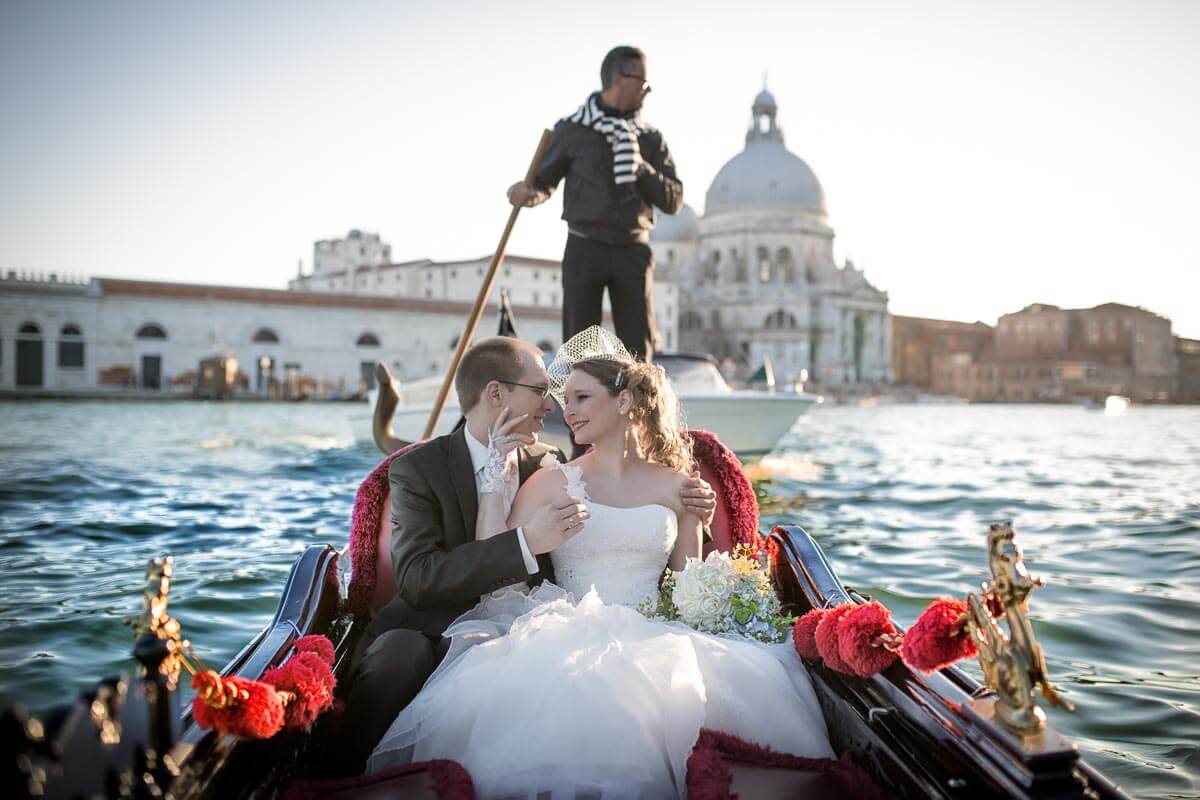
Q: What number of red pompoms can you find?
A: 7